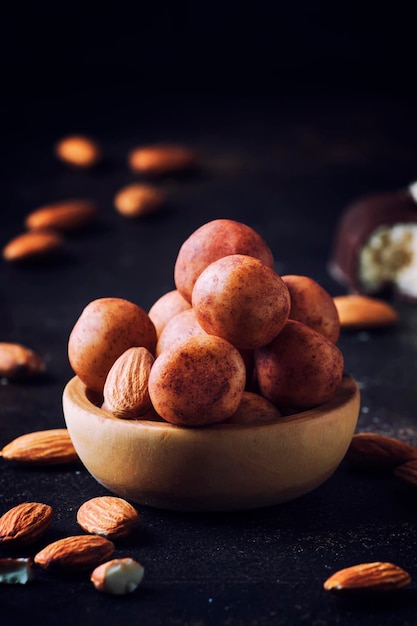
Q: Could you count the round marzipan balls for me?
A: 9